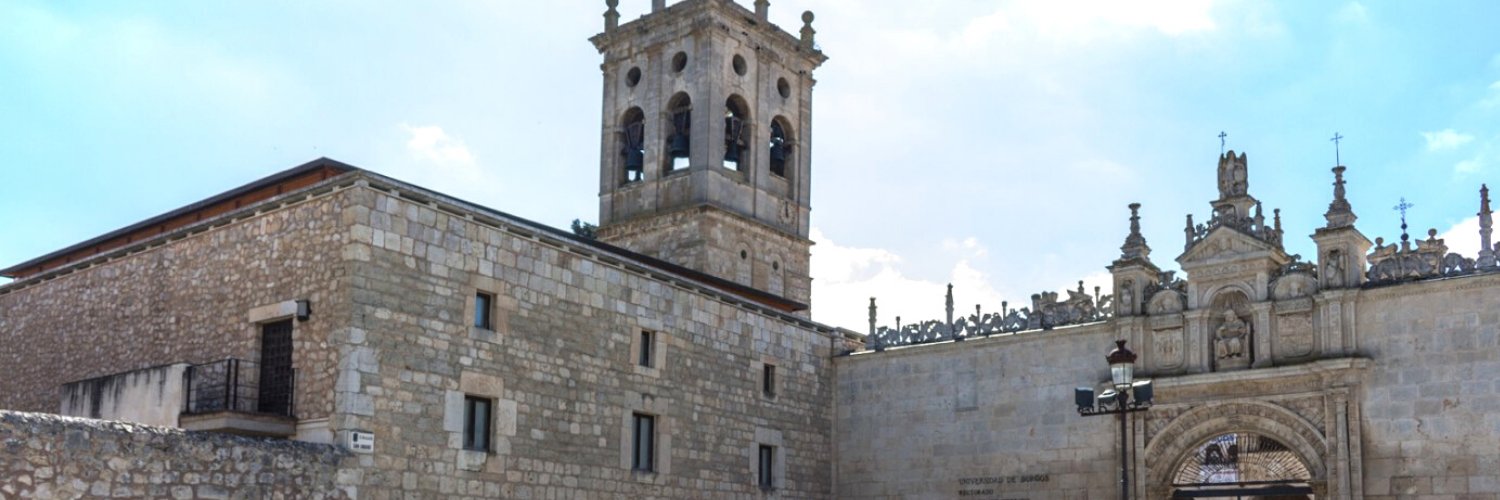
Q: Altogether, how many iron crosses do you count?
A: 3